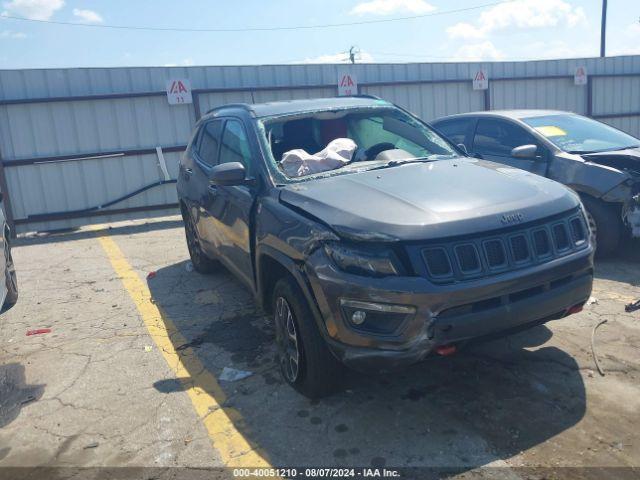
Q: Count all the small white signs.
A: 4